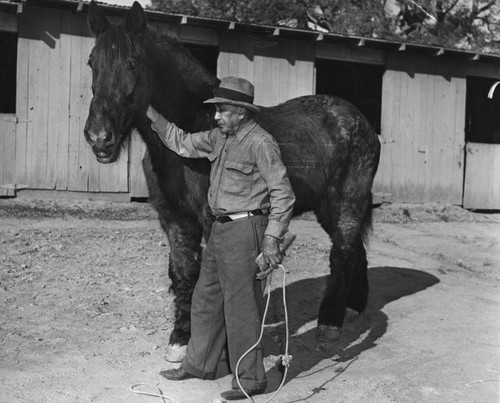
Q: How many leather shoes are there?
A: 2